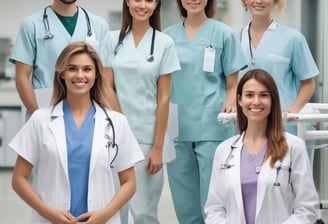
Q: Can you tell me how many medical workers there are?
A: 6